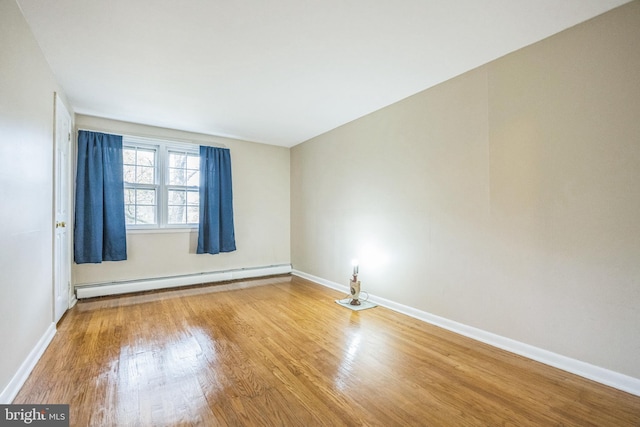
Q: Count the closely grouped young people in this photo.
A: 0